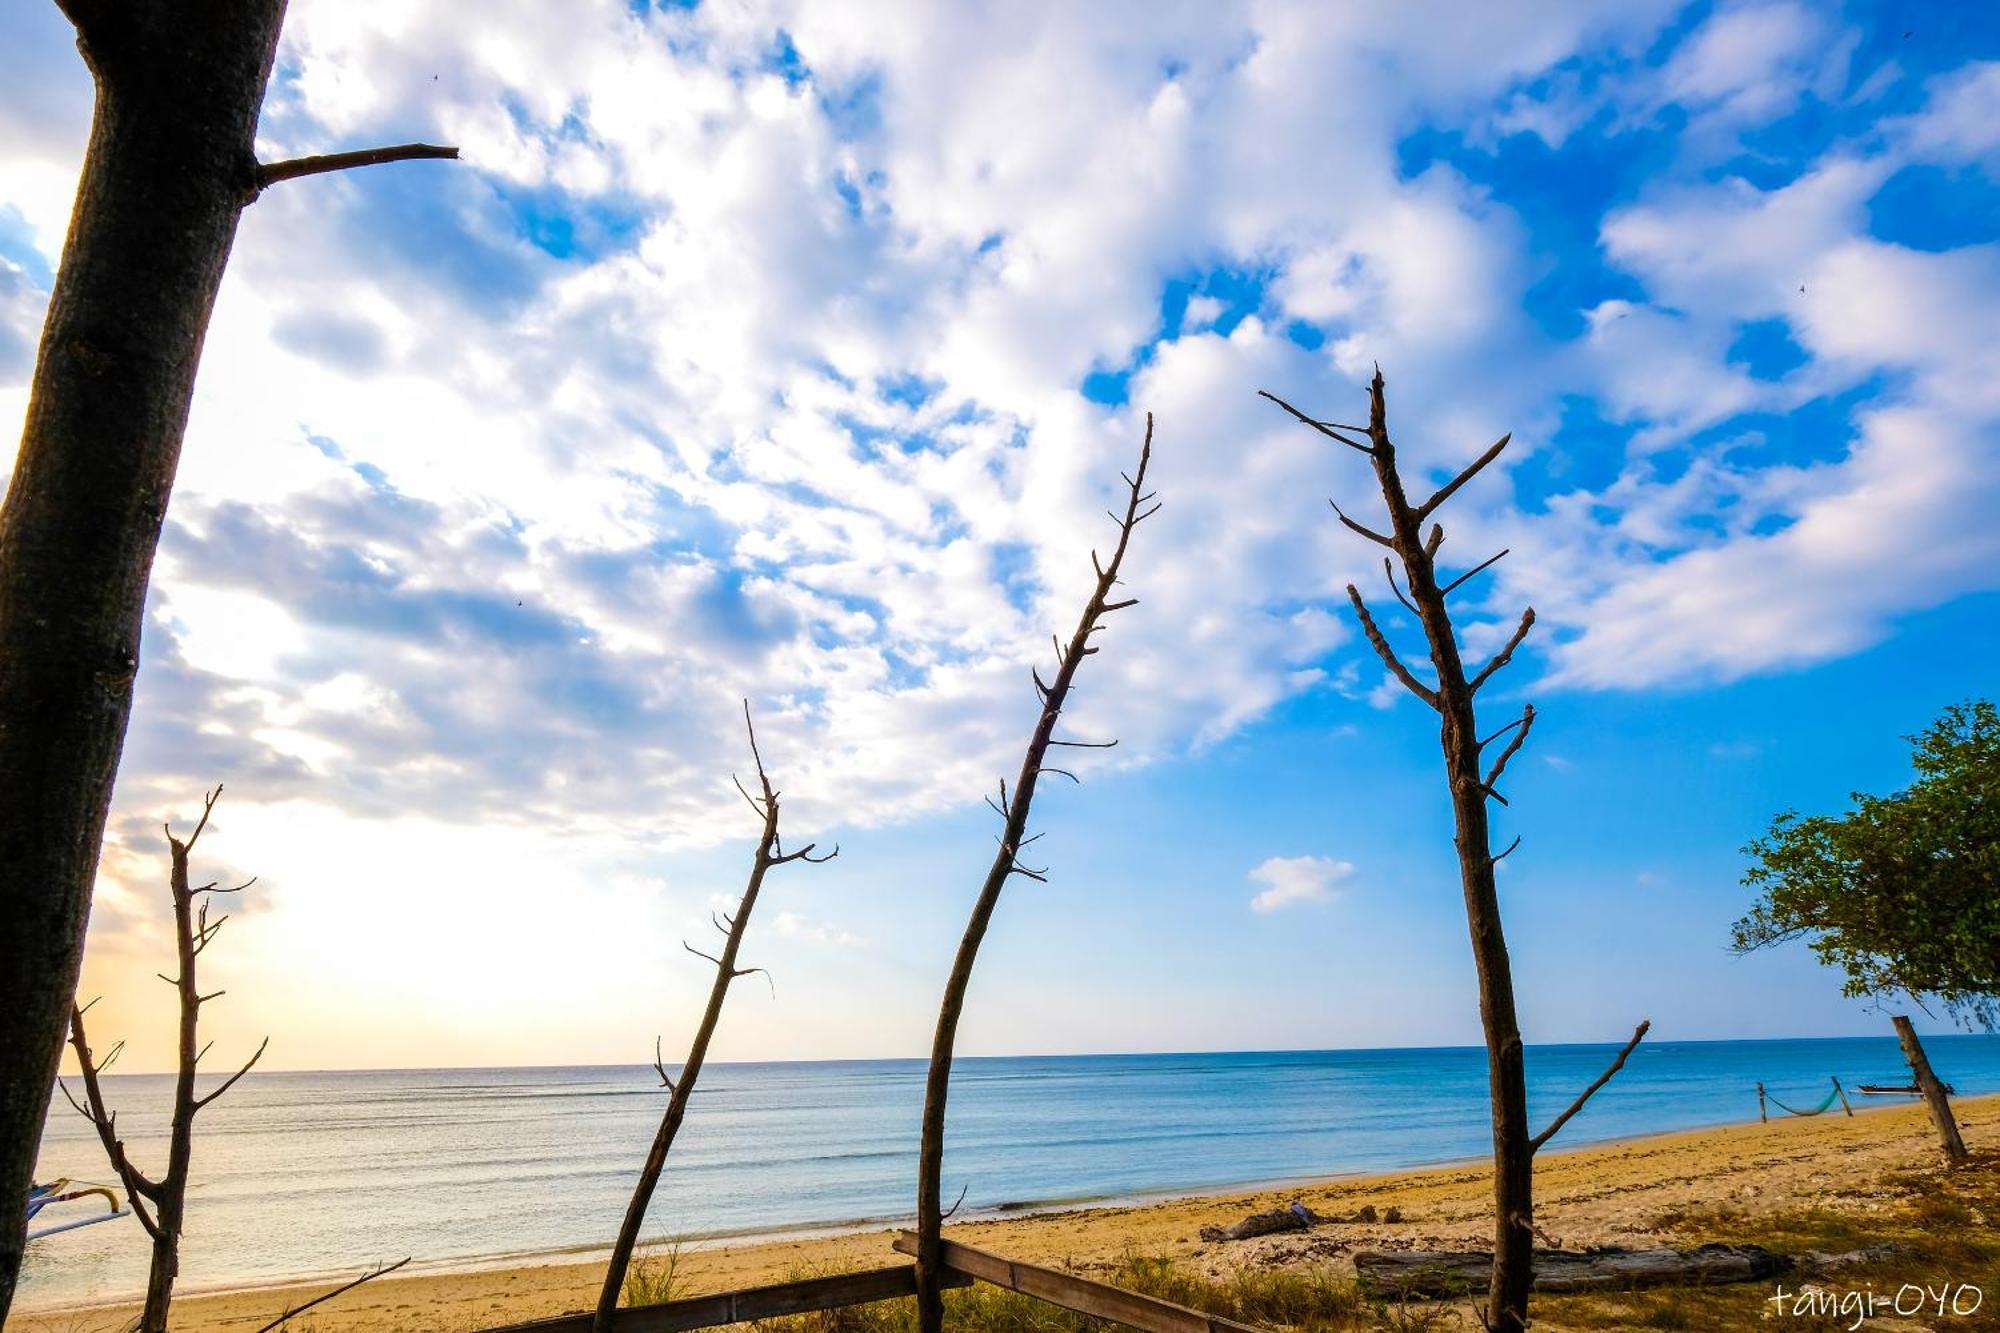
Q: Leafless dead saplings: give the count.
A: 4